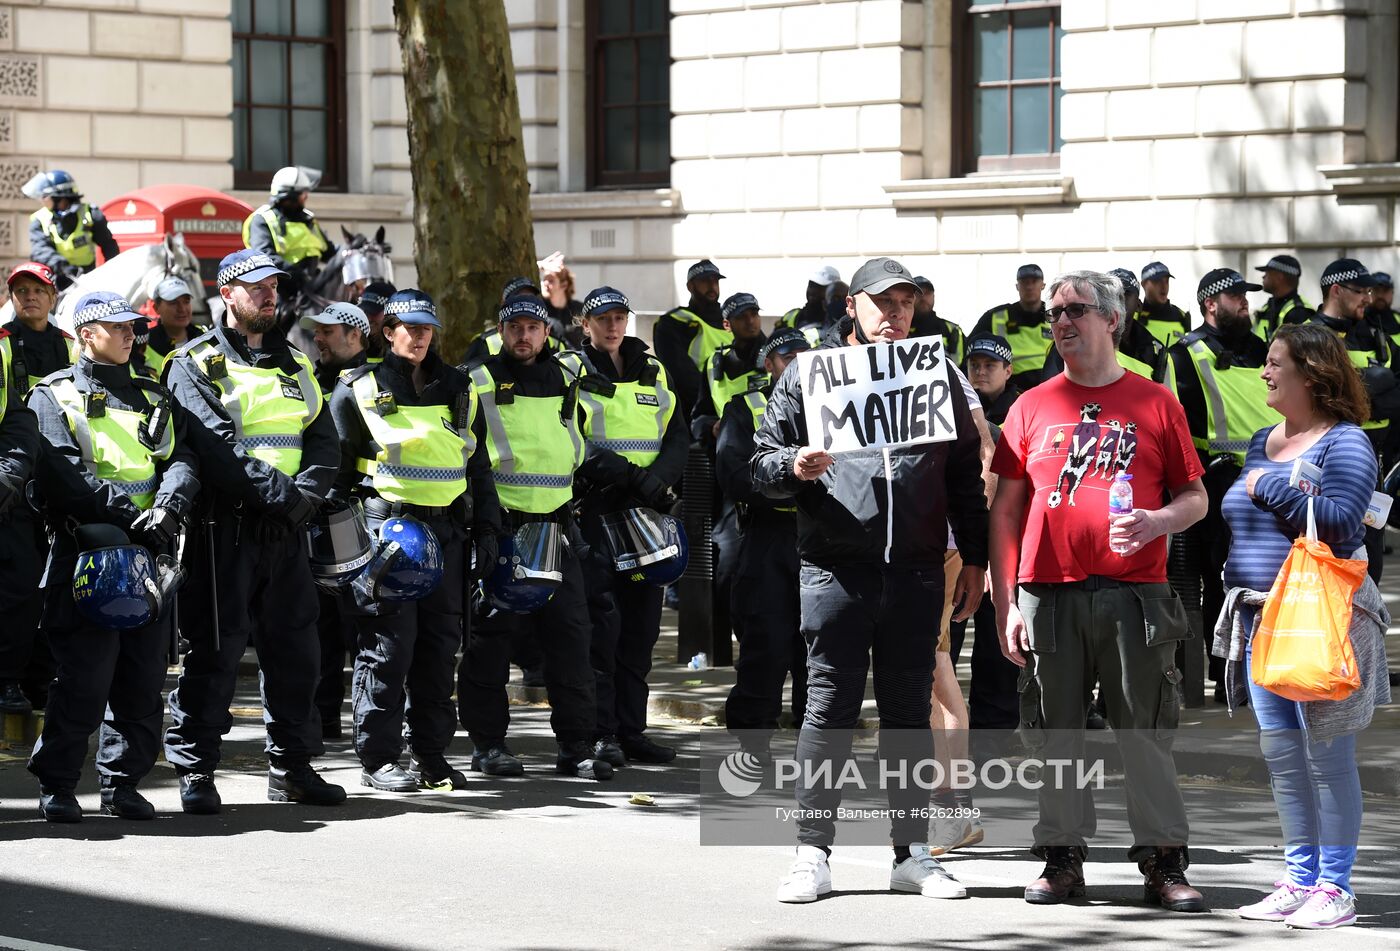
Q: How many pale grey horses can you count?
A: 1